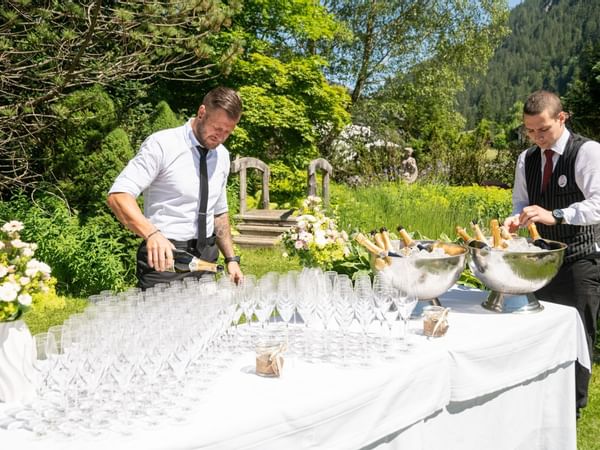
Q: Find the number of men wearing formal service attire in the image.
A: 2